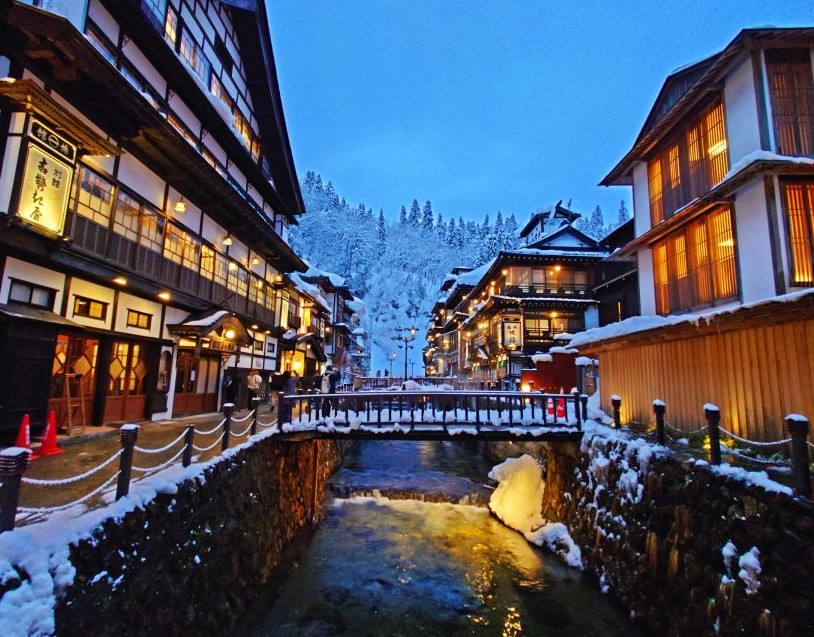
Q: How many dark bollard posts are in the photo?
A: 9